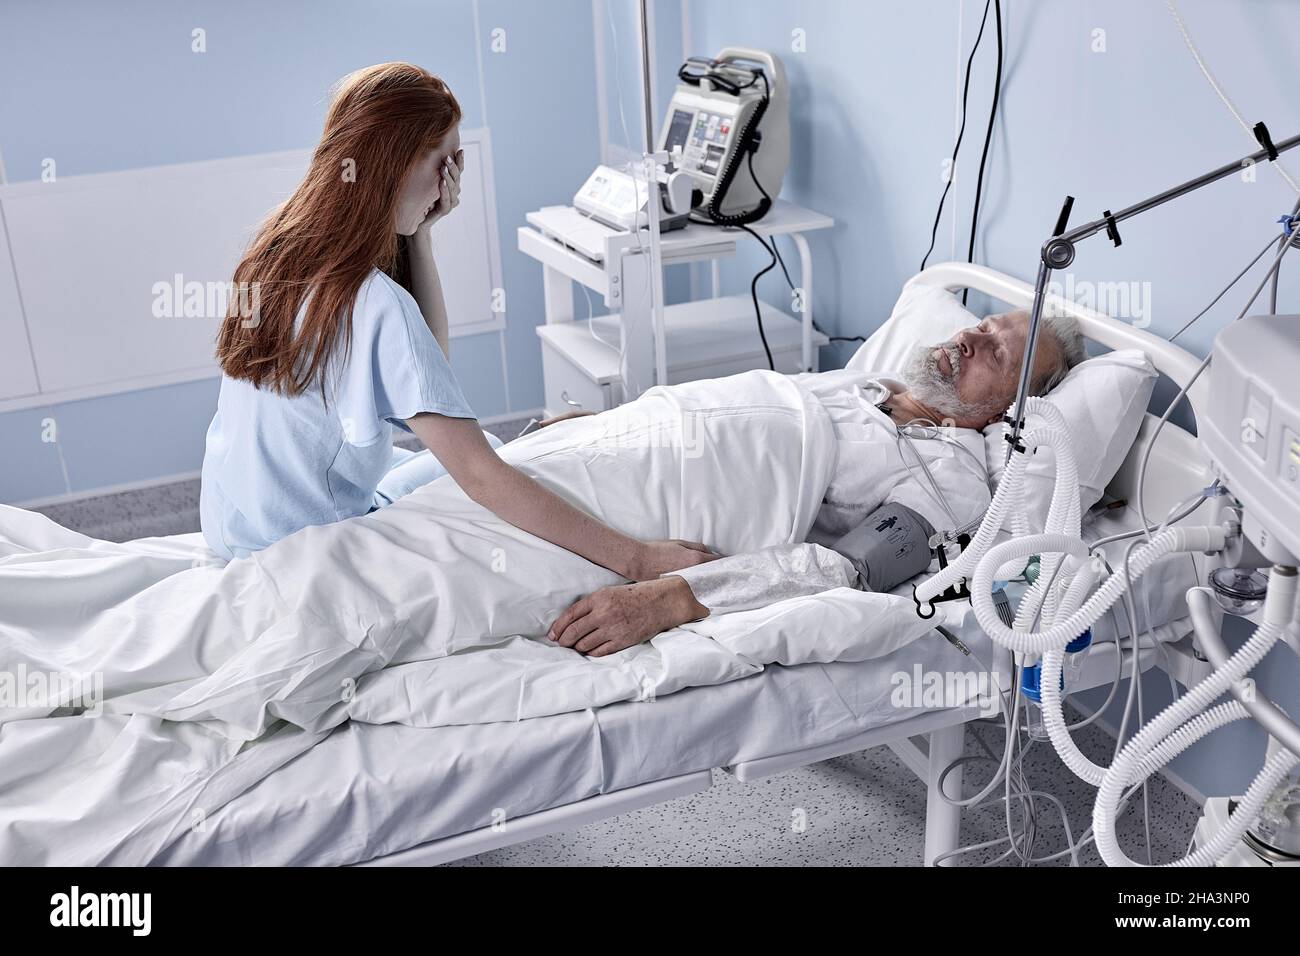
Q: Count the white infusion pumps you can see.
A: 1